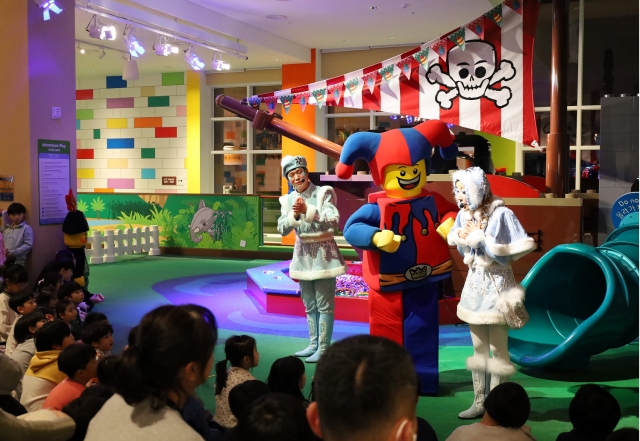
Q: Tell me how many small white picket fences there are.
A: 1